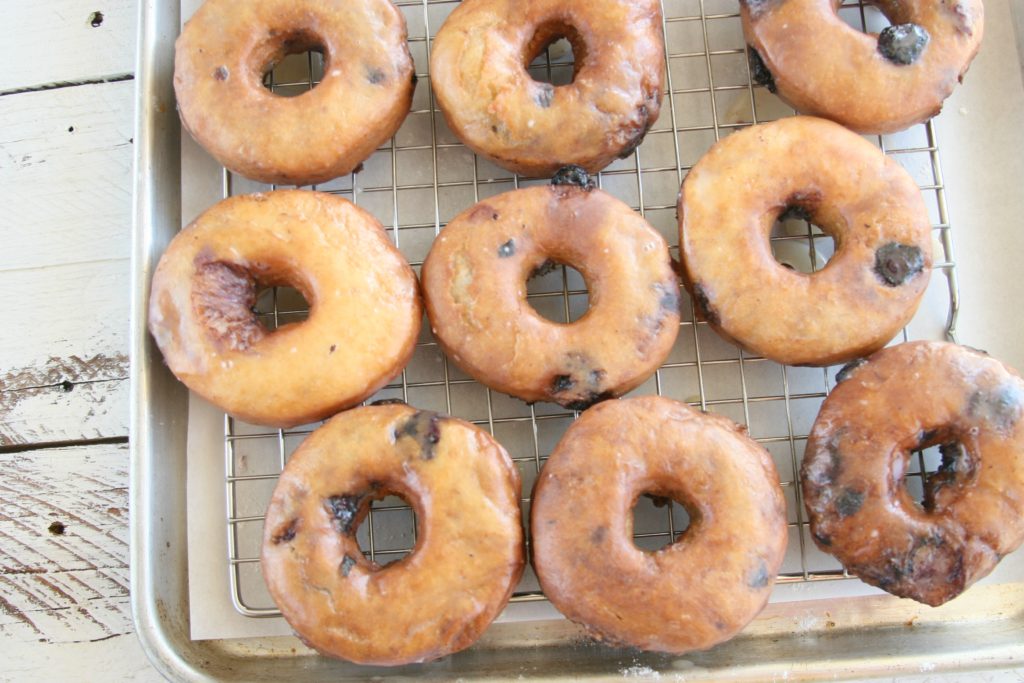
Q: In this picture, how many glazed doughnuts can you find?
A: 9